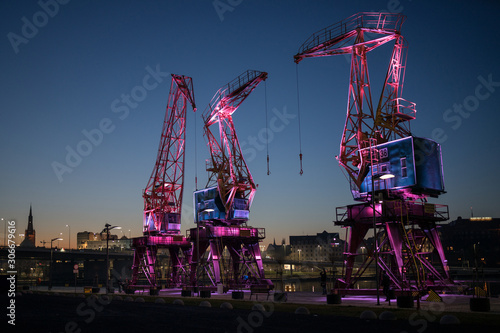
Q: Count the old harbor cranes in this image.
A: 3